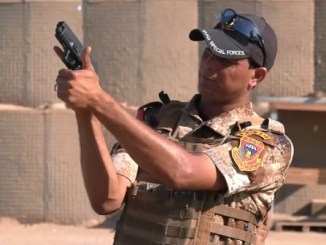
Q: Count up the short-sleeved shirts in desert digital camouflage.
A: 1